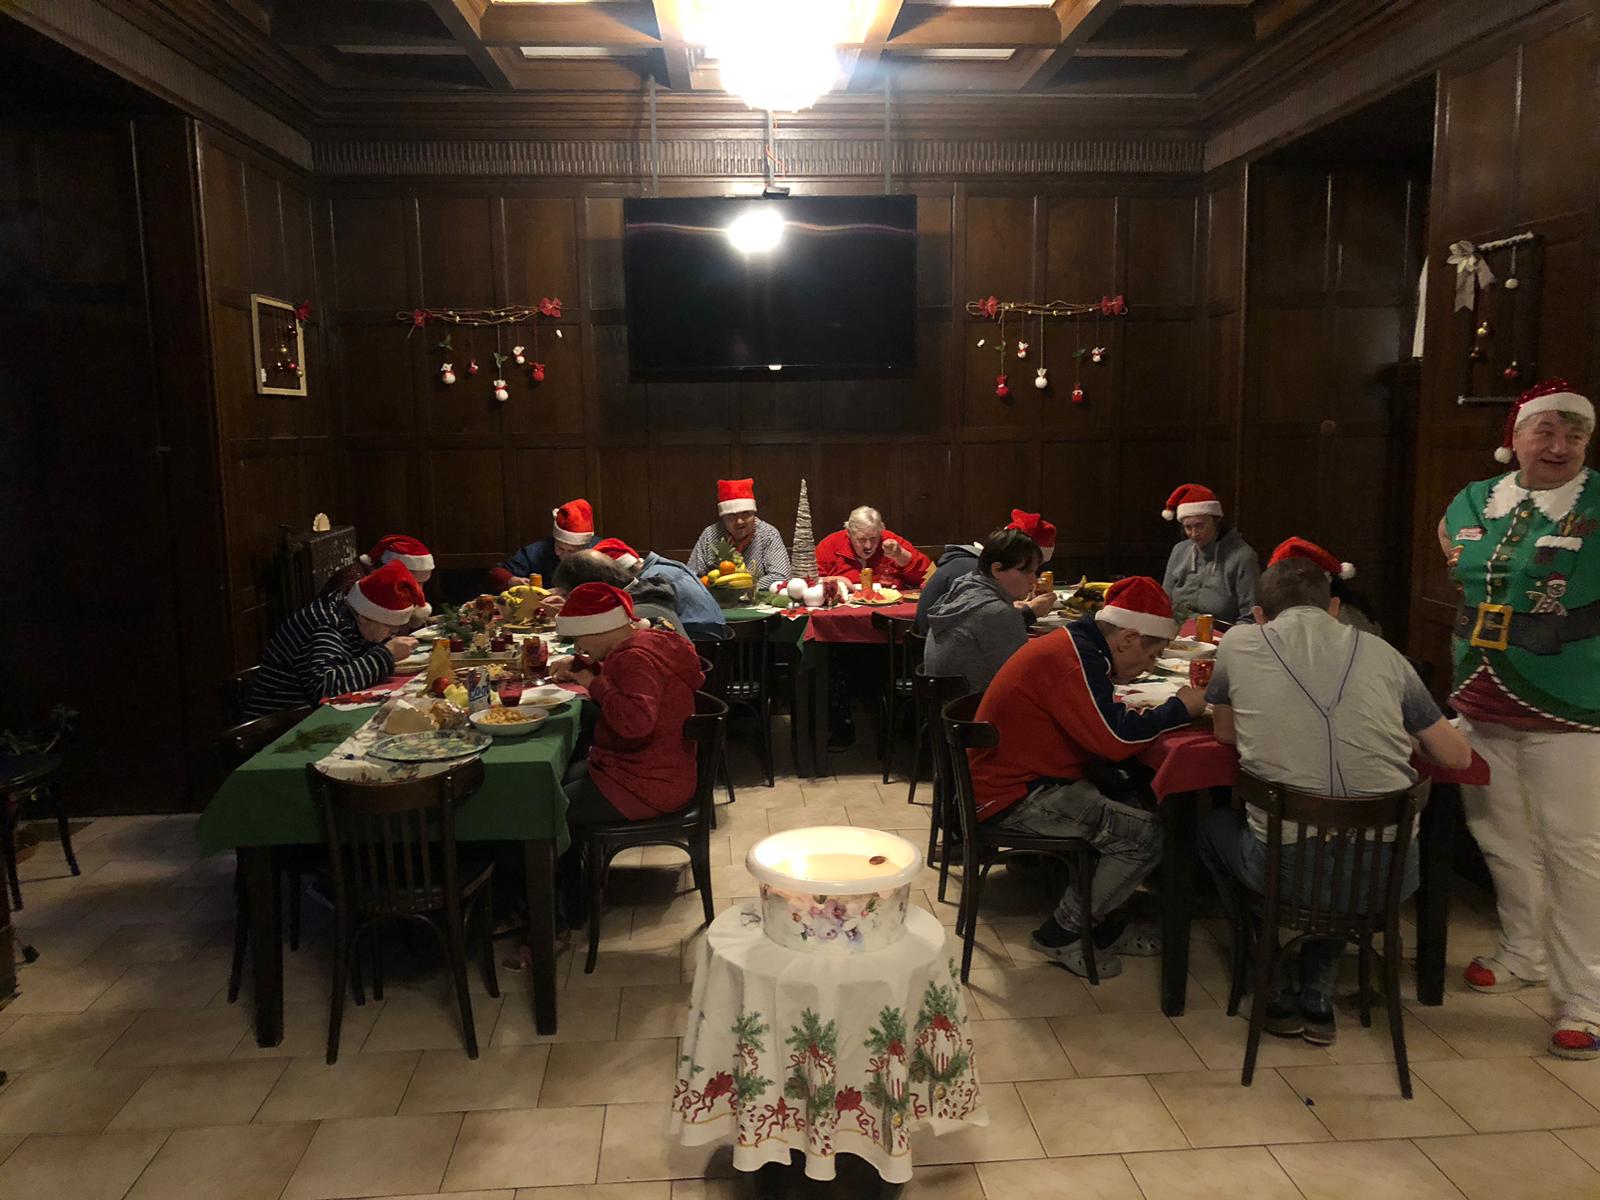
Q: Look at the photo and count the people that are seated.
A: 14